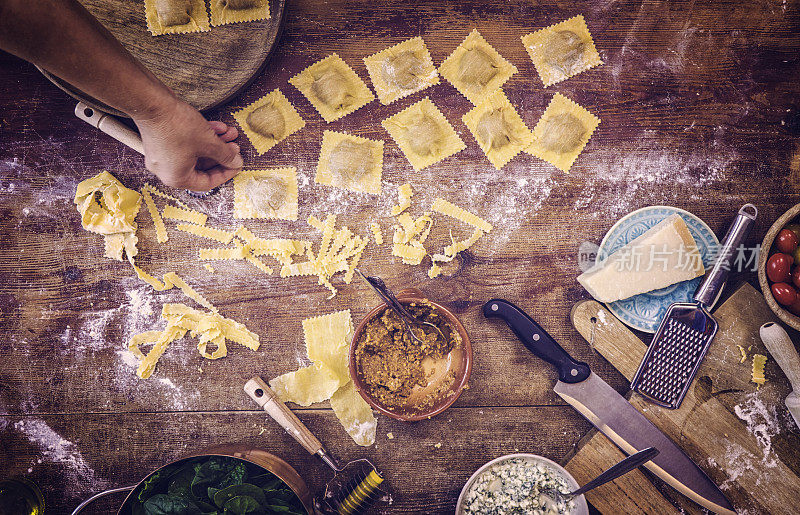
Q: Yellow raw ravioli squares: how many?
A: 12